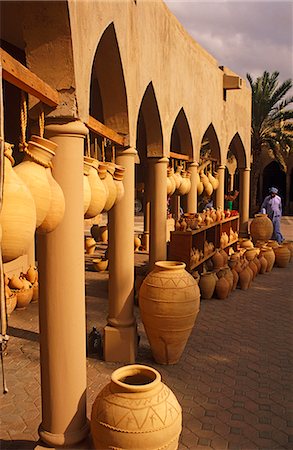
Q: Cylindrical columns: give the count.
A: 6